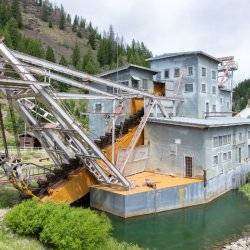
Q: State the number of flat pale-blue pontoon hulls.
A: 1